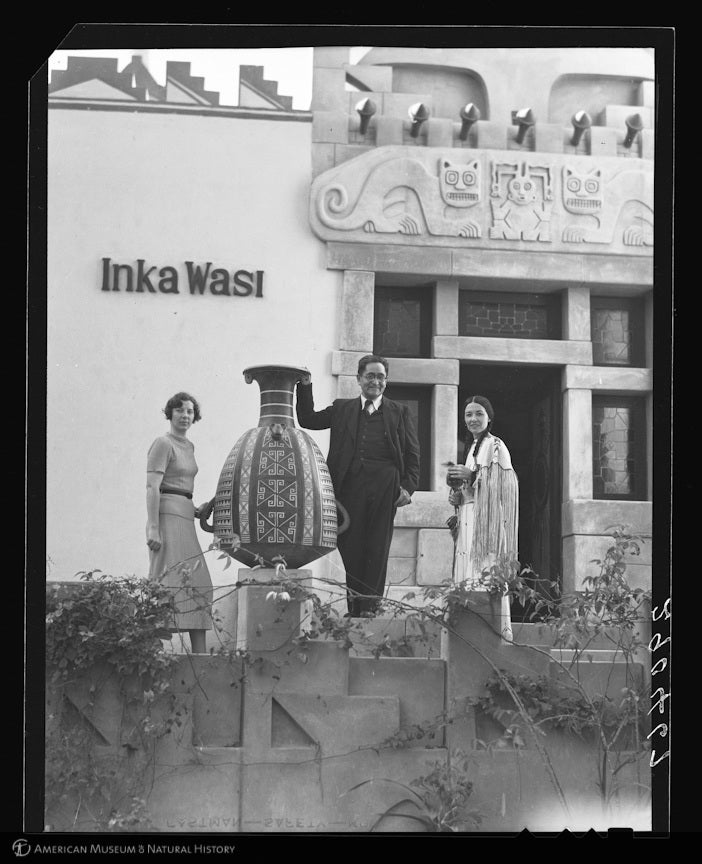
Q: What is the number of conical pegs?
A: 6